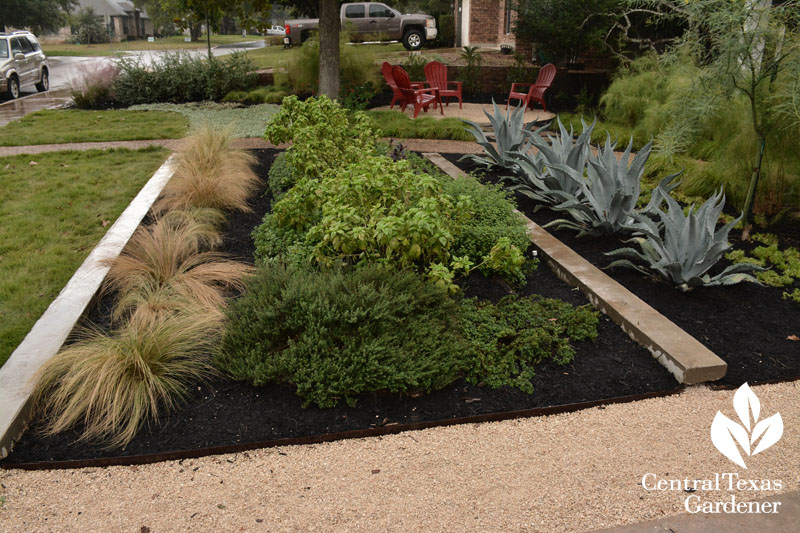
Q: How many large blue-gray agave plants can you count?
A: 4